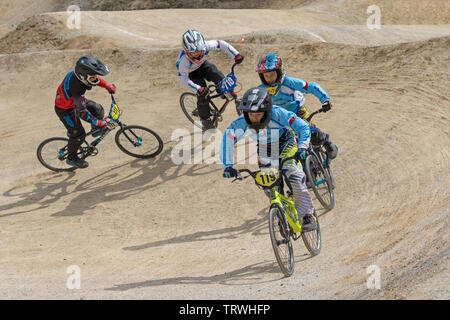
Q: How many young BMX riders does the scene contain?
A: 4